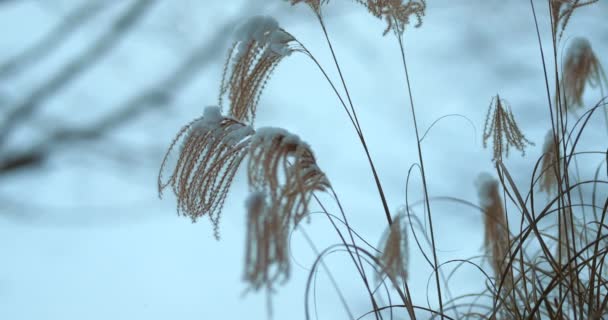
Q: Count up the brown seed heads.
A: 12